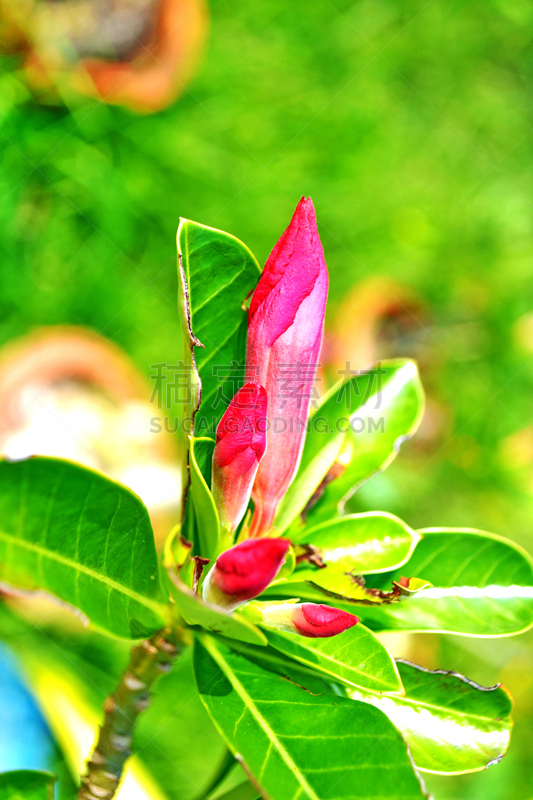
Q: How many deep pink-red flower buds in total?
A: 4